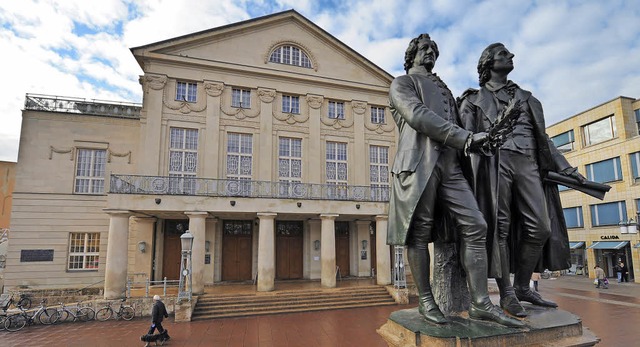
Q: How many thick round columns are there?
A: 5